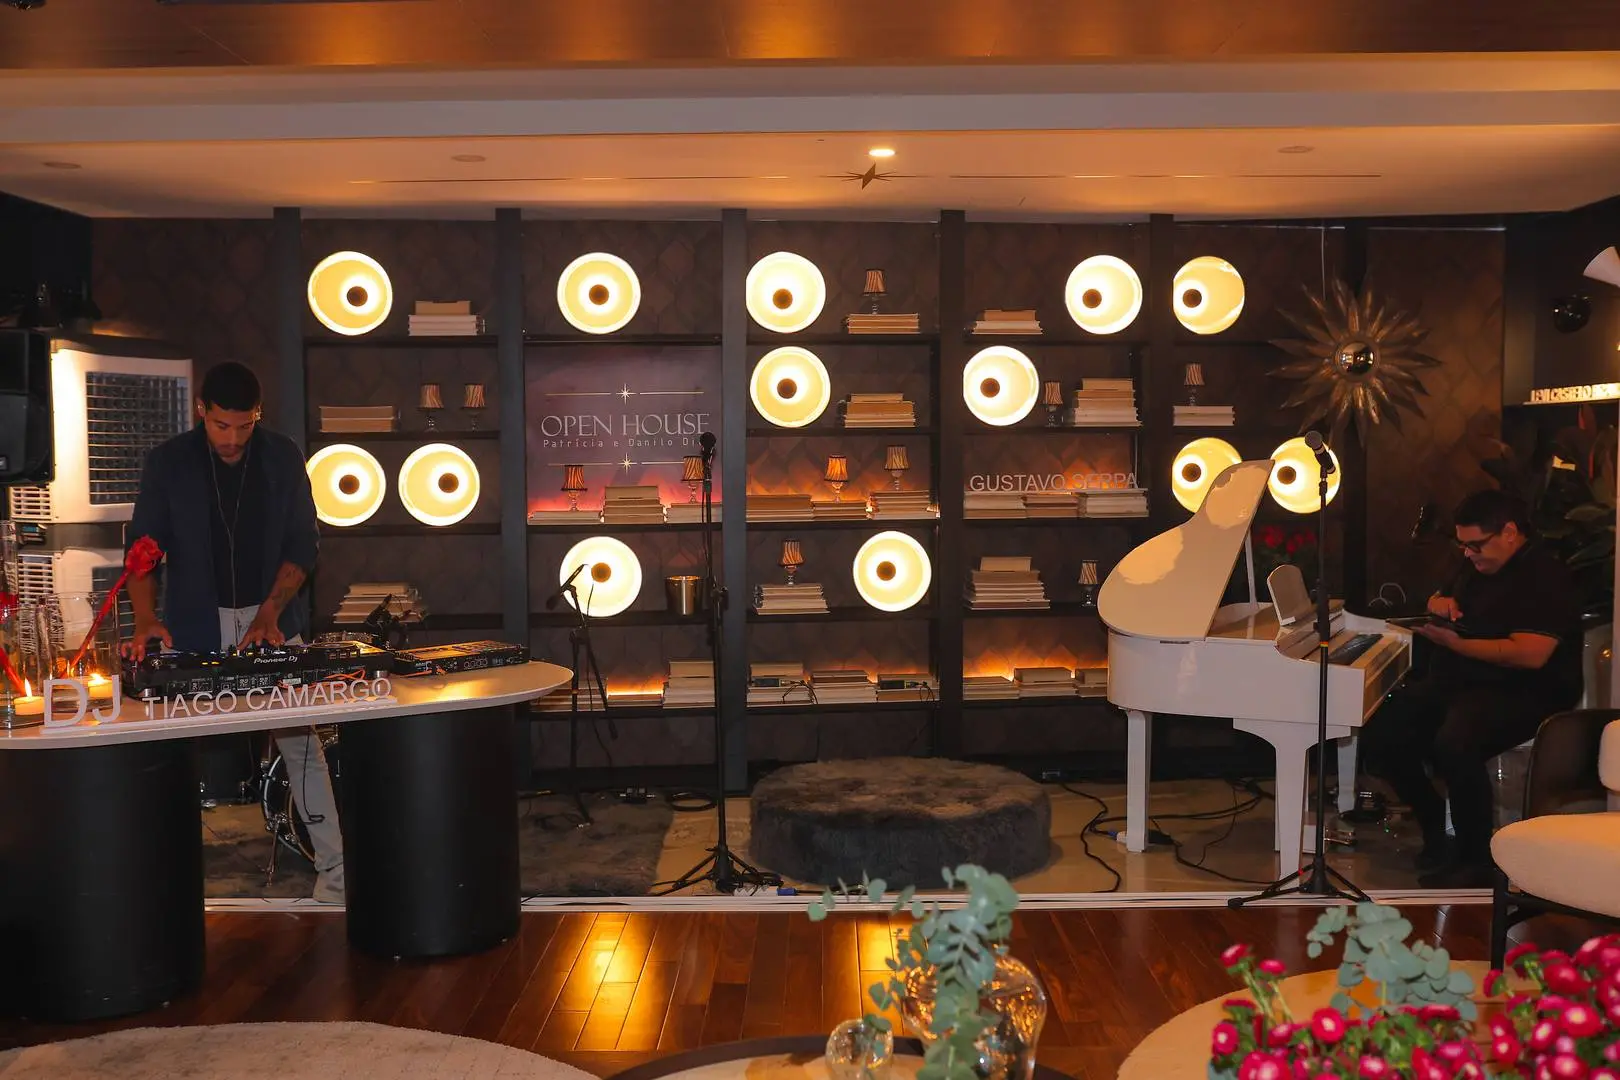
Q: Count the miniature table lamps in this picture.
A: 11